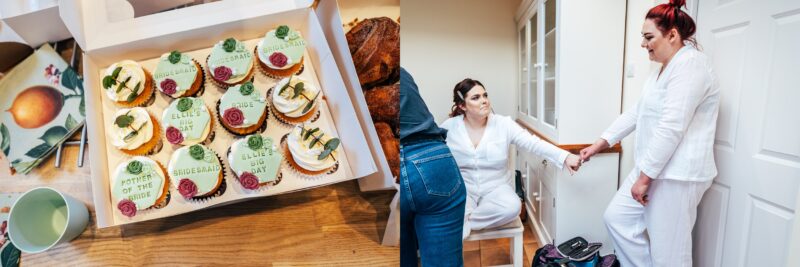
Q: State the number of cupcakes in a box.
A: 12